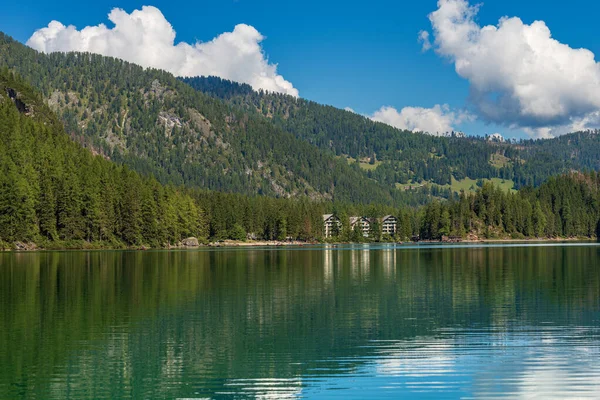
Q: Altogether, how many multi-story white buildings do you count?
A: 3